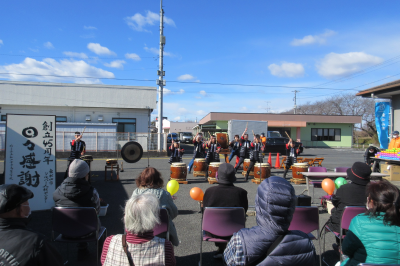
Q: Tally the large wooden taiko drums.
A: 7